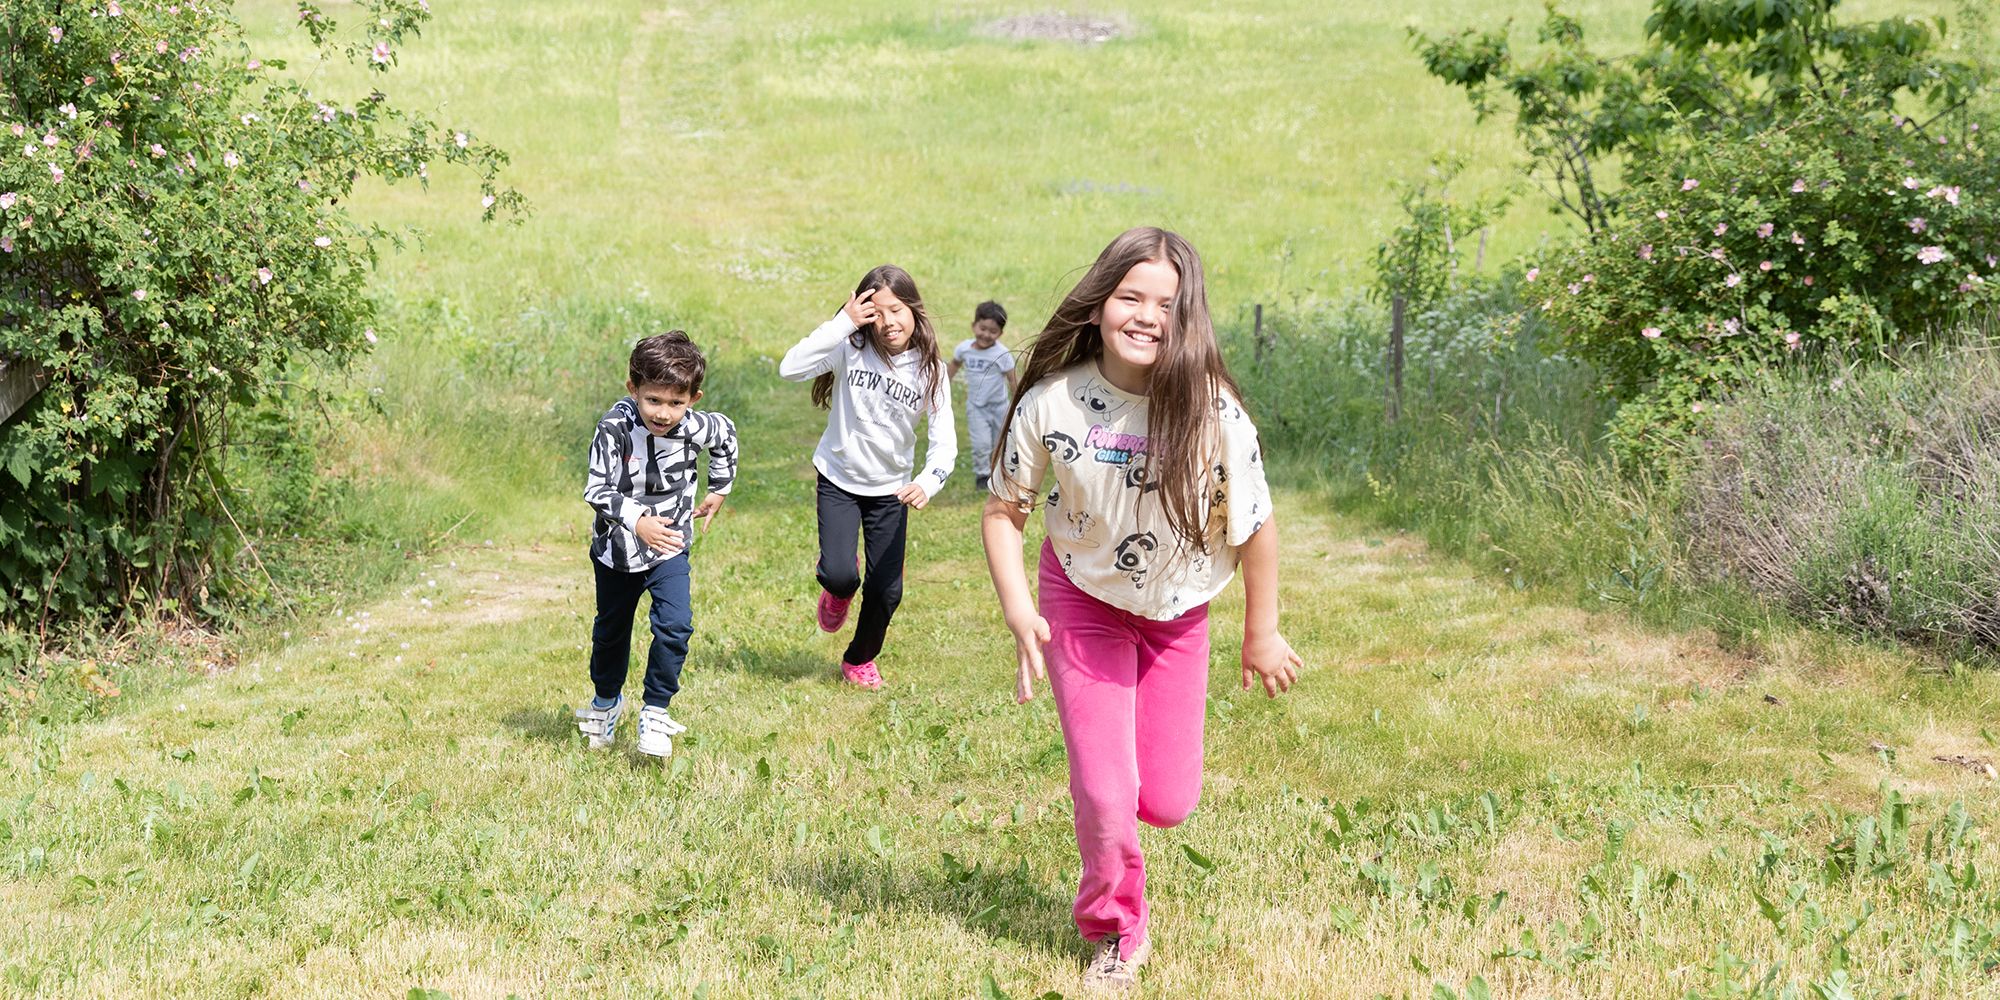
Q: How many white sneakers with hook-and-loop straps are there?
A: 2